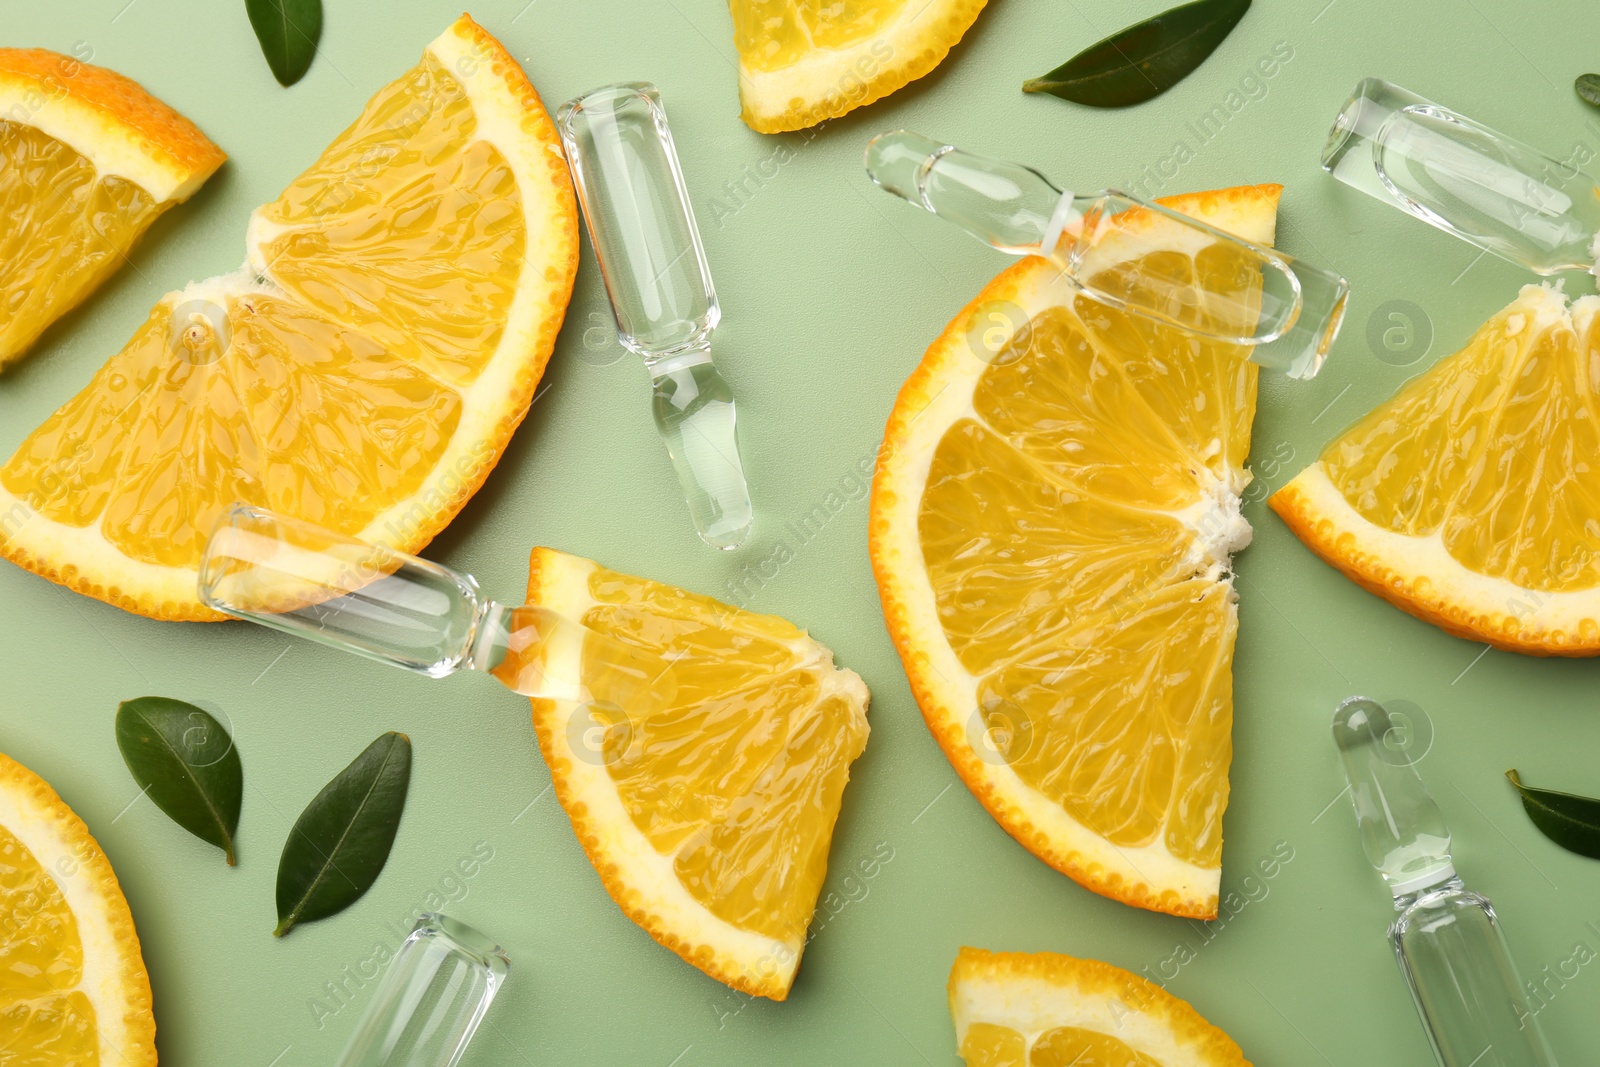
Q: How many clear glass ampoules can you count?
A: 6